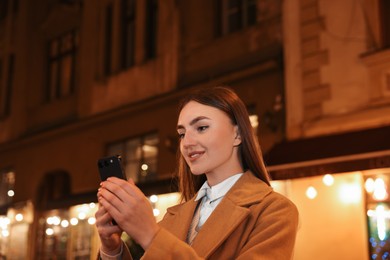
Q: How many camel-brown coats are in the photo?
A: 1